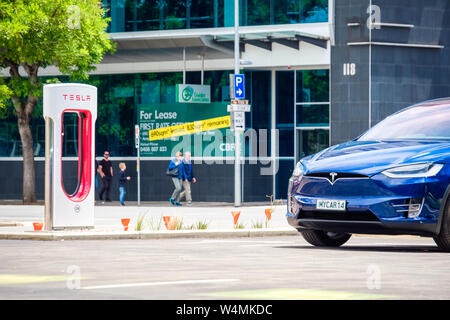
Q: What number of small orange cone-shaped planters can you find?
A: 5